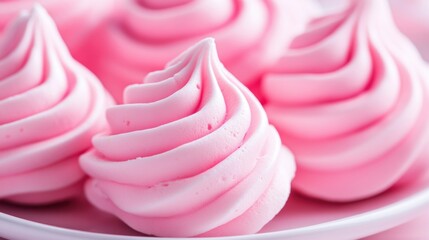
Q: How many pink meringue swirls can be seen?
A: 4